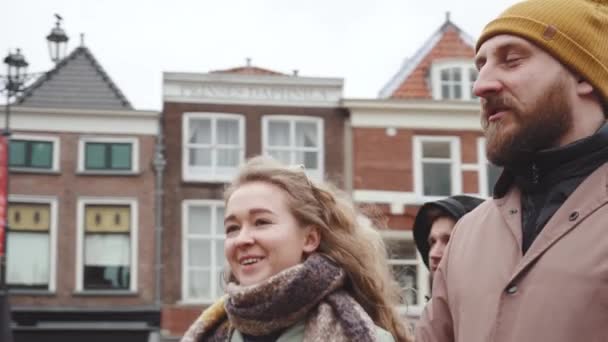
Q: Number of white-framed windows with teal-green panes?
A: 2